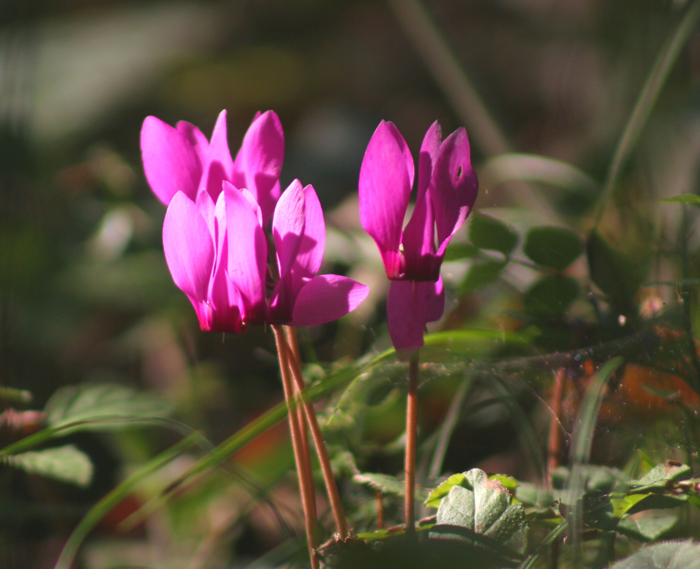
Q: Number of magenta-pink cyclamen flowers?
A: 4